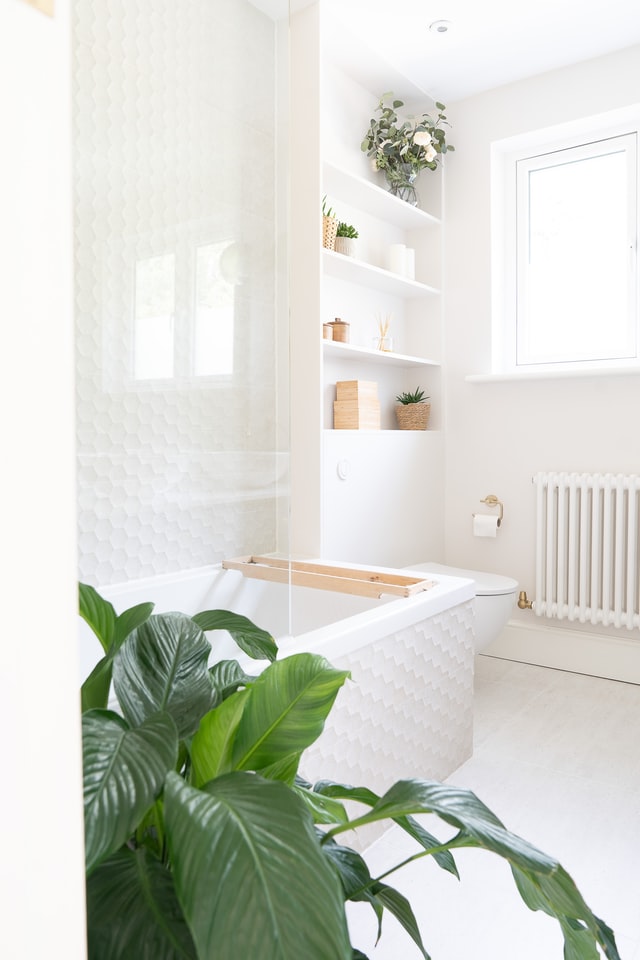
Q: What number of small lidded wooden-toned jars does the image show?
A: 2